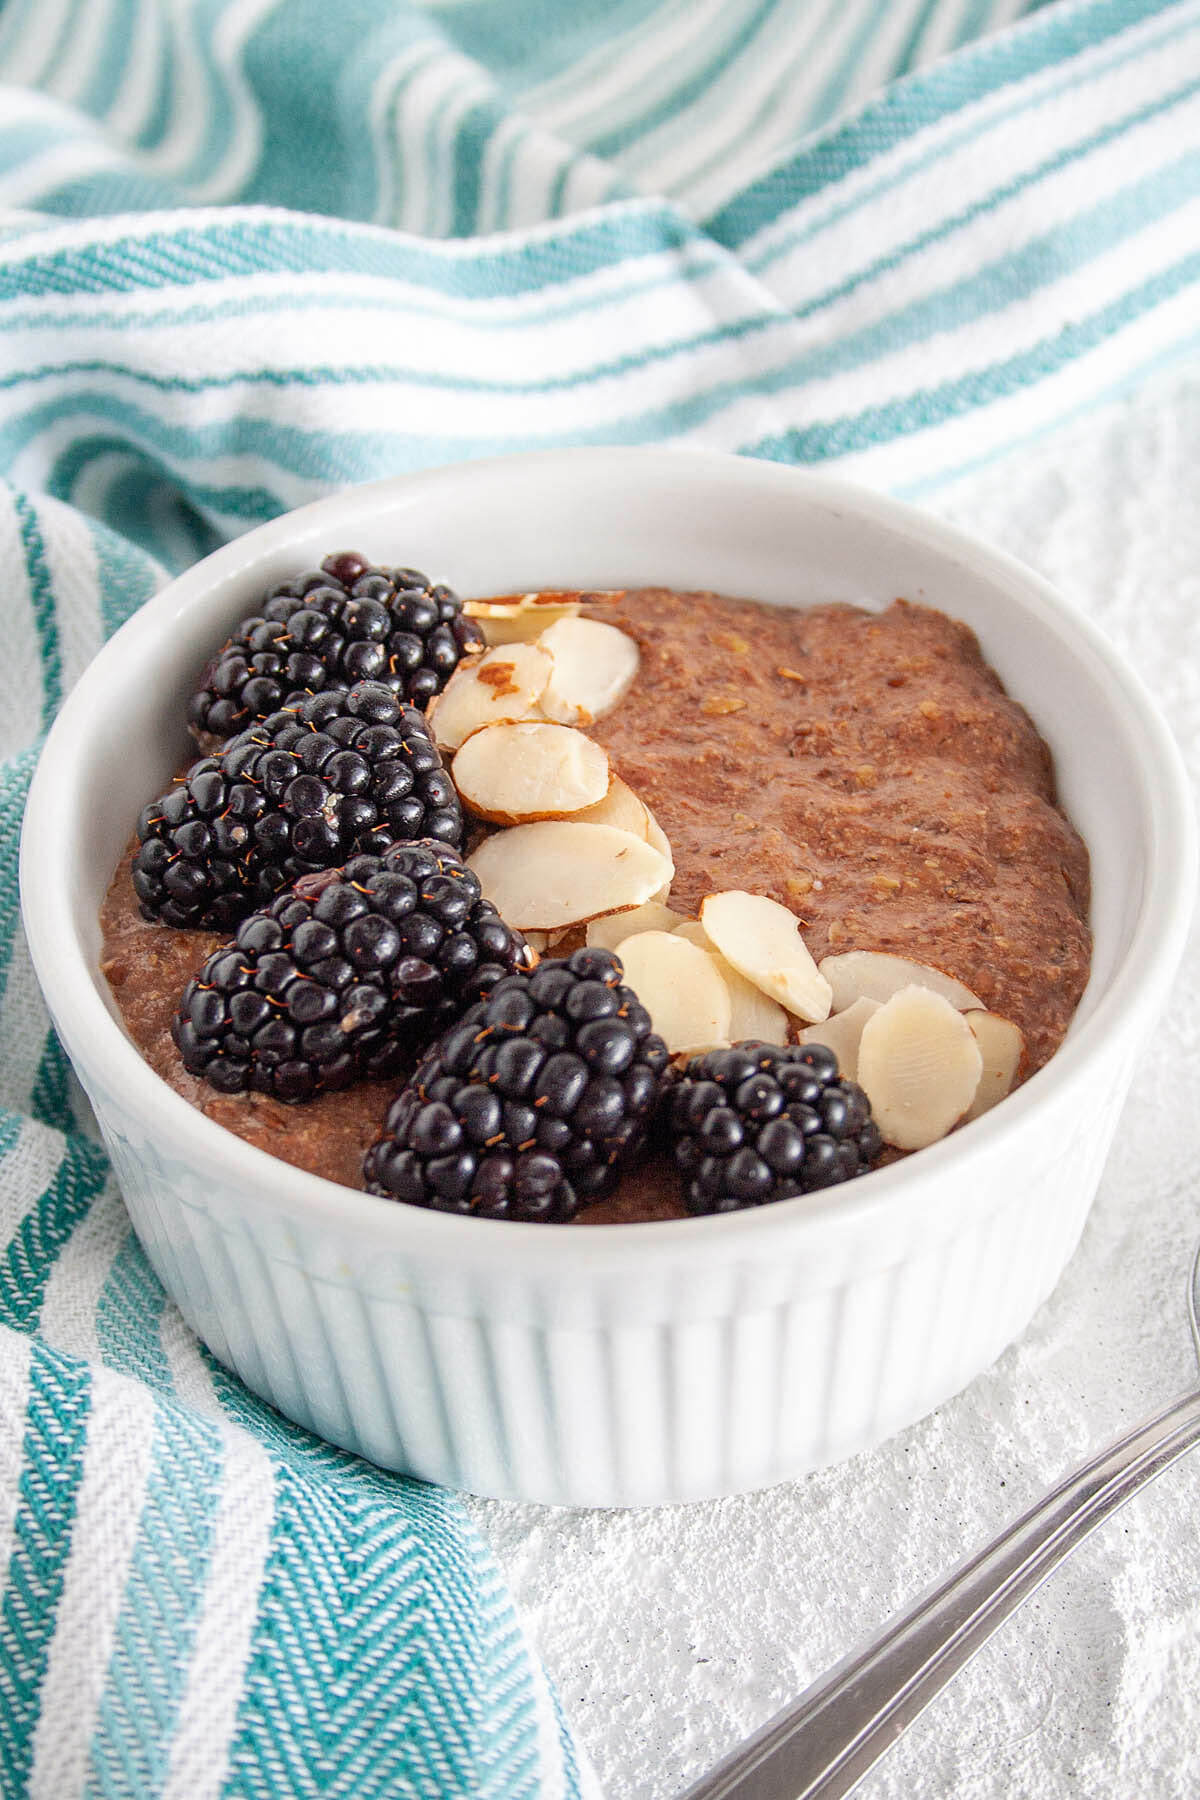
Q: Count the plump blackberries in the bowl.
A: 5